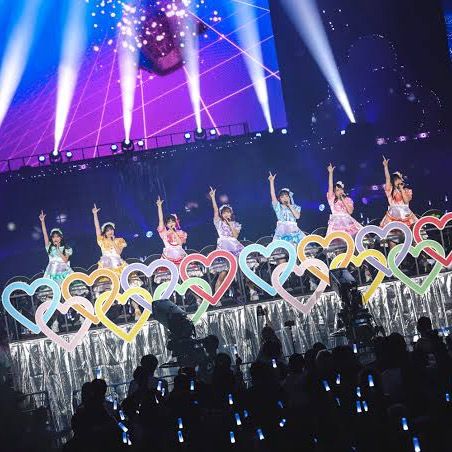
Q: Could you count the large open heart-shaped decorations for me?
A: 14